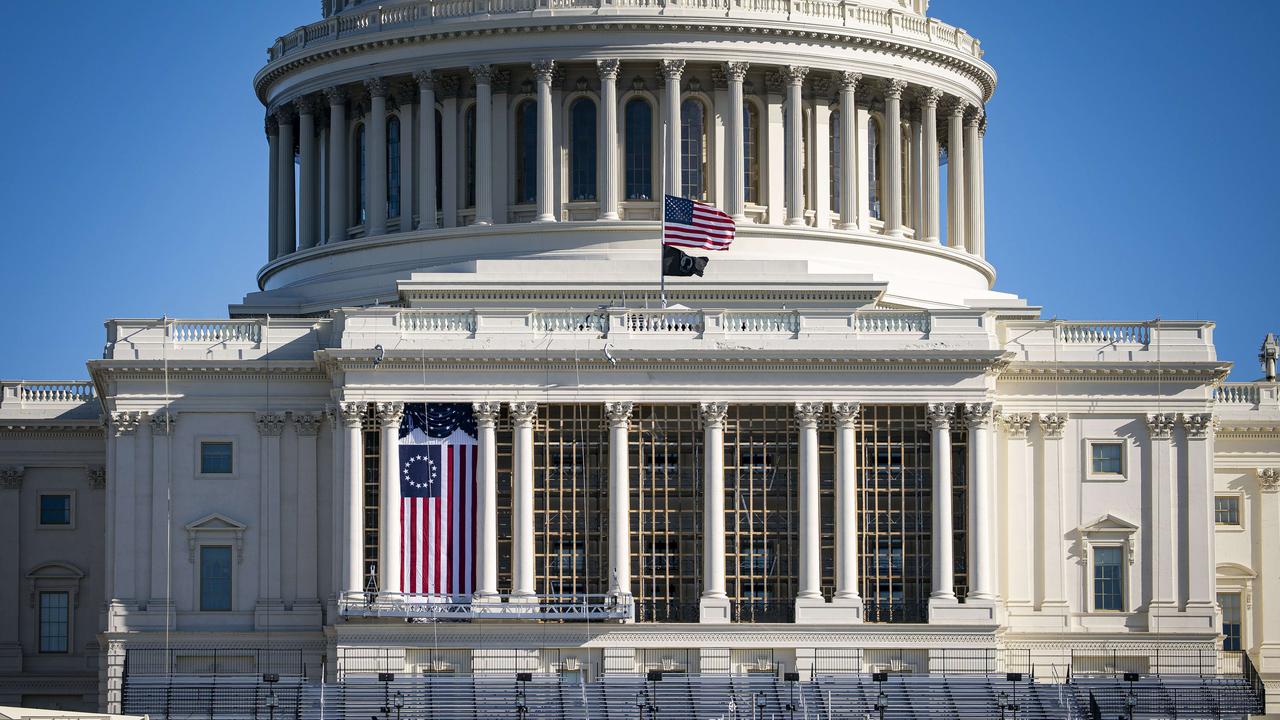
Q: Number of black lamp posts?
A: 8